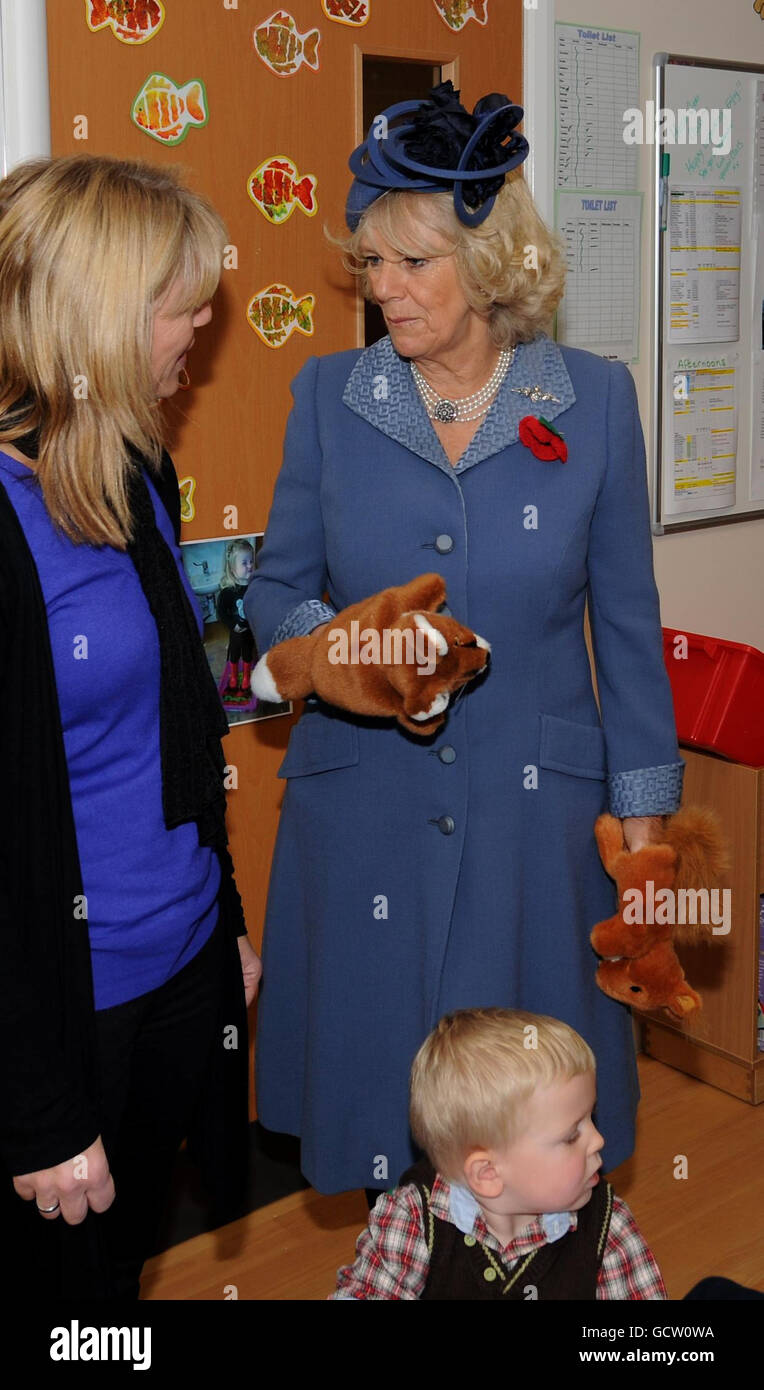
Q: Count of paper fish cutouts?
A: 8